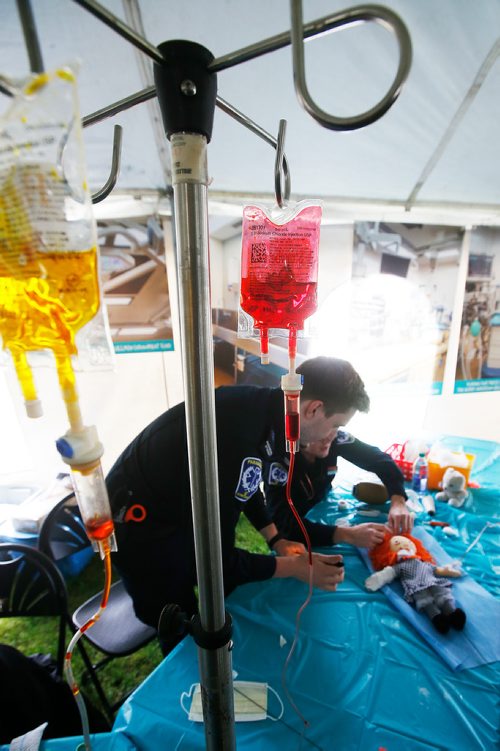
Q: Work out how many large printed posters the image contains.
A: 4